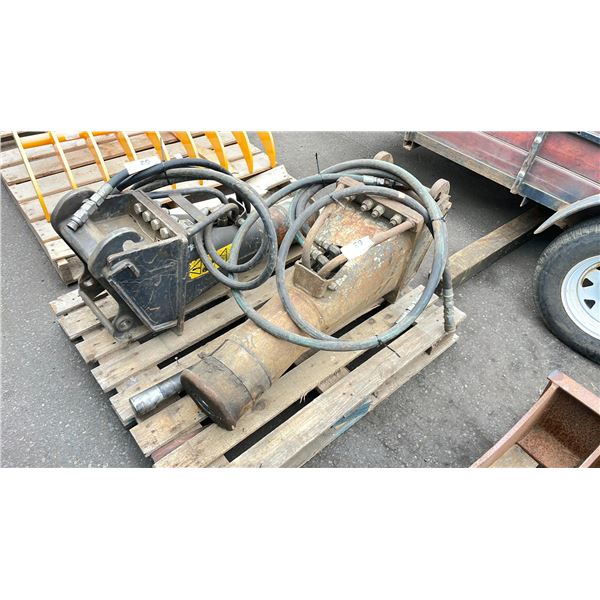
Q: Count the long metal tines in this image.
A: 9